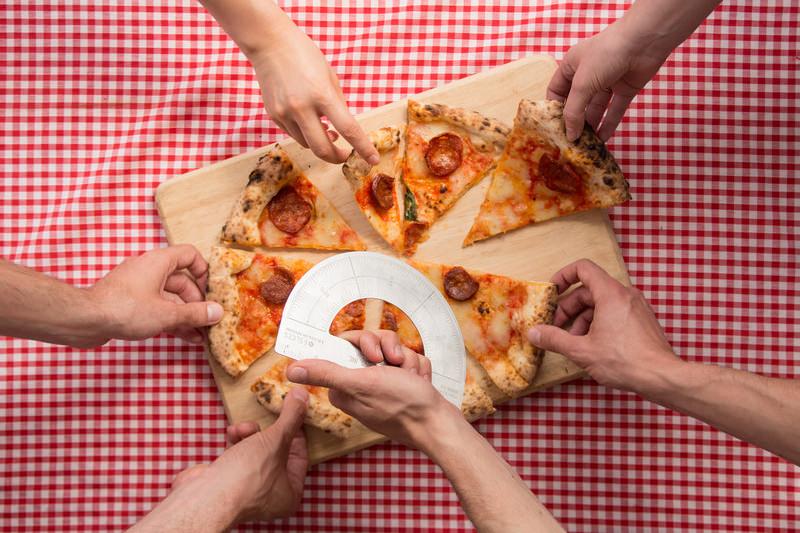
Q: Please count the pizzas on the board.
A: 1